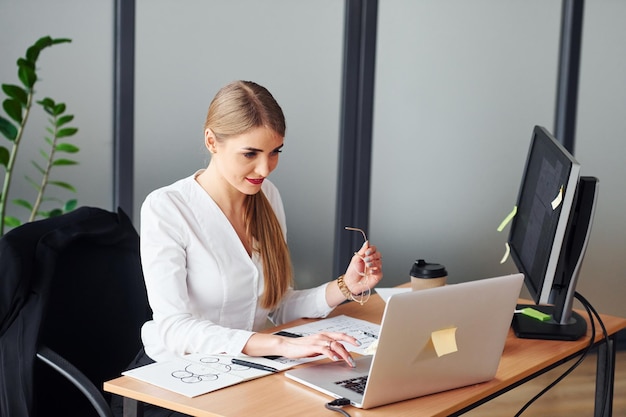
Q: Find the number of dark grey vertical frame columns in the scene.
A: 3